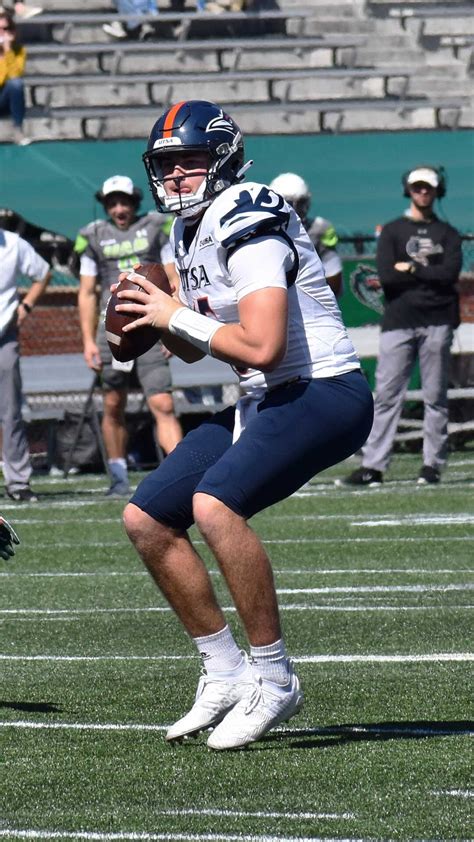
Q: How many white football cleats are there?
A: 2